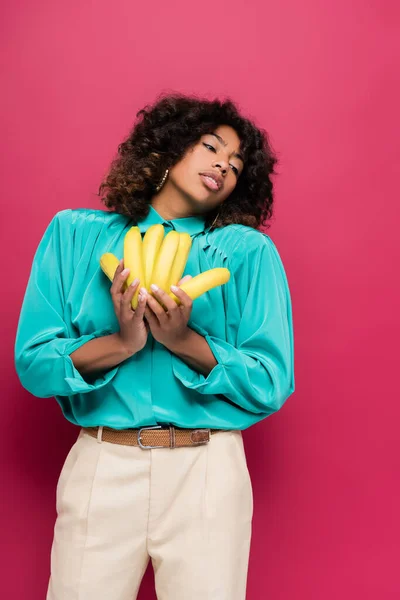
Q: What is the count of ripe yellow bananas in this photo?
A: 6